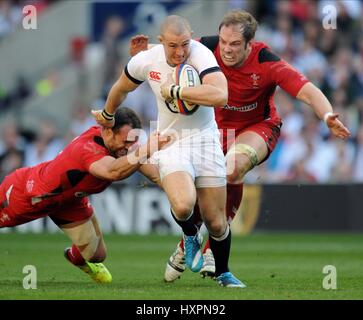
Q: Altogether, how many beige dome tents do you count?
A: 0